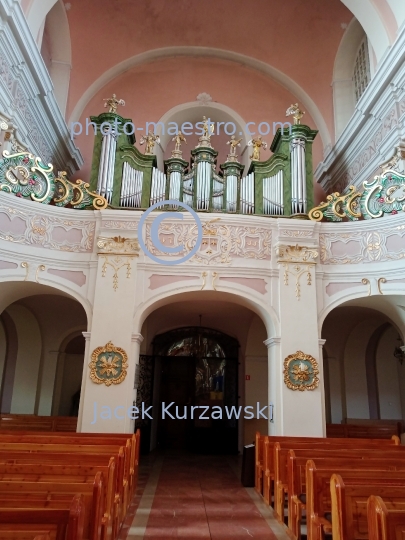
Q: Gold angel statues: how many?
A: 7